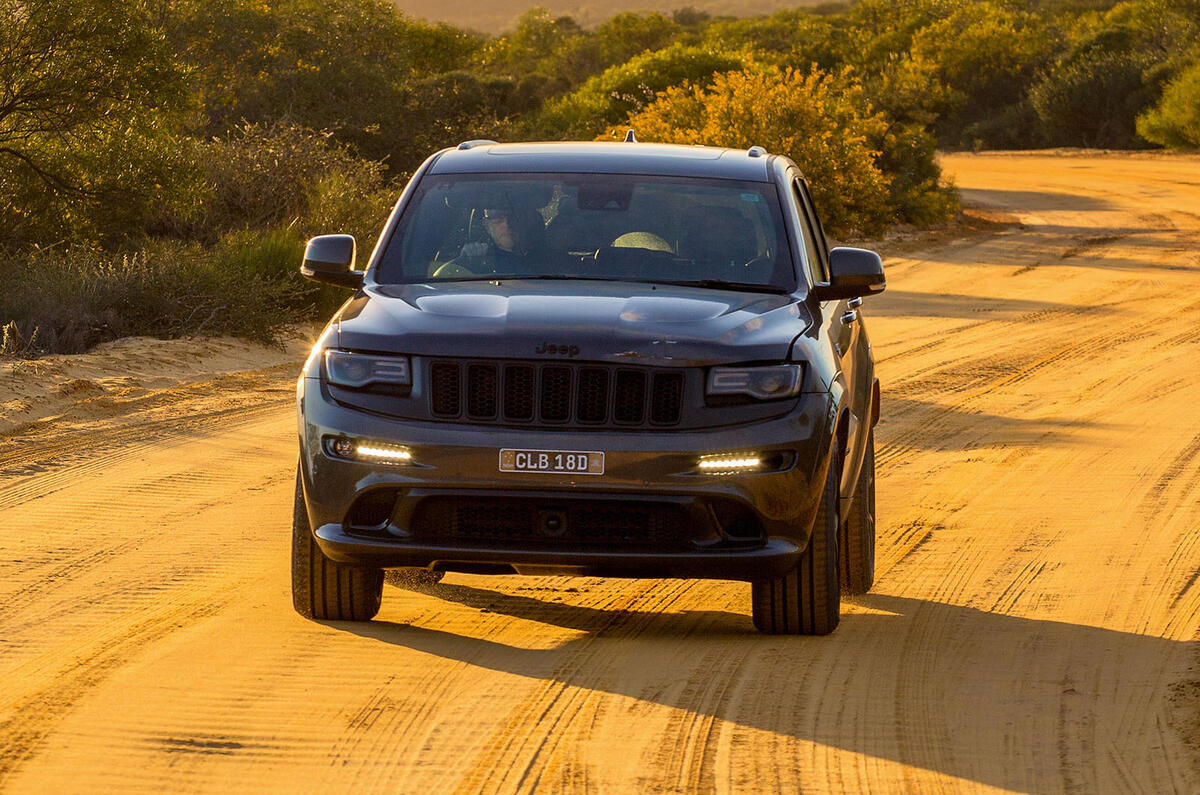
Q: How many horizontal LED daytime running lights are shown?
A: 2